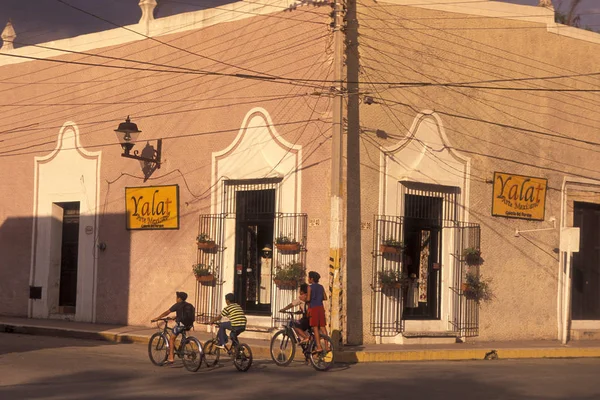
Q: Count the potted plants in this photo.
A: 8